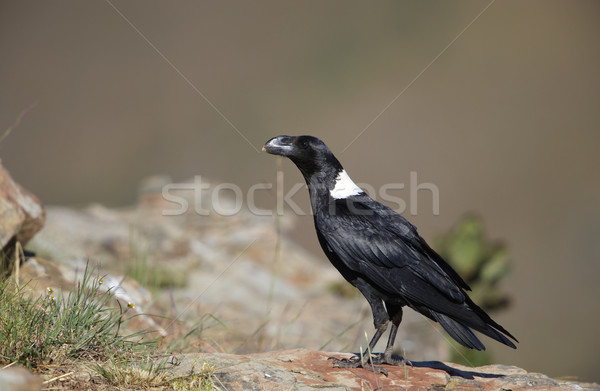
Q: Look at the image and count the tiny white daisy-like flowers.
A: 4